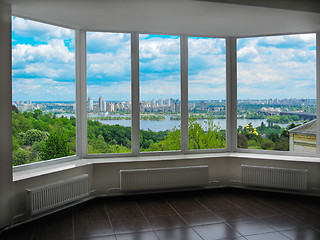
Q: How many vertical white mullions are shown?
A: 4